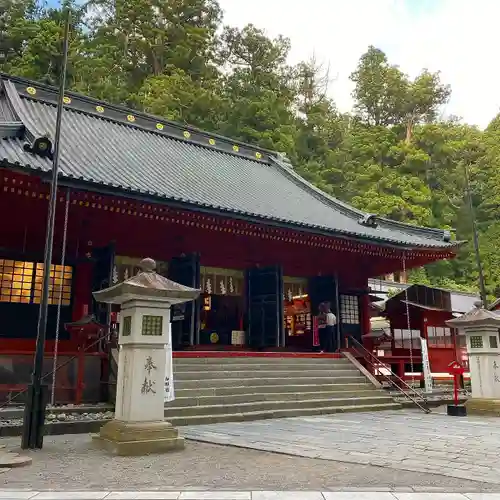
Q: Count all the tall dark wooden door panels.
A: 4